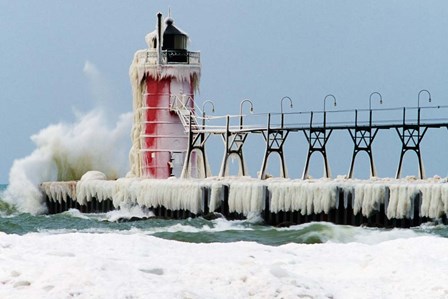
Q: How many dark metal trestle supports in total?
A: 6